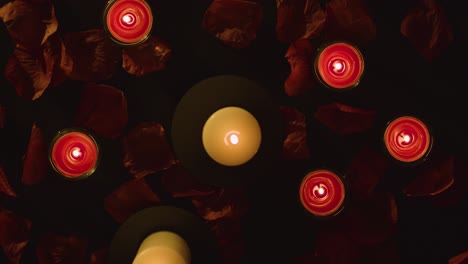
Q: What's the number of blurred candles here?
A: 0